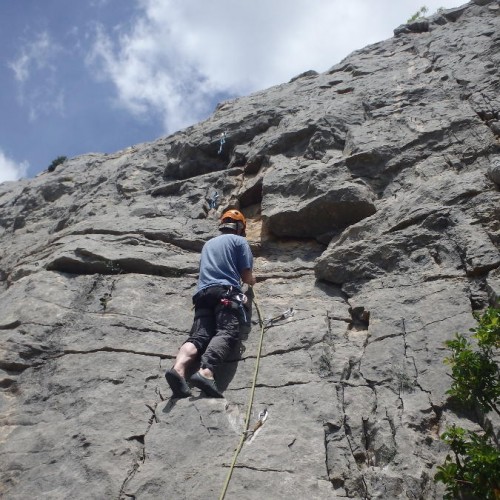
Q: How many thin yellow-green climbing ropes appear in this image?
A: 1